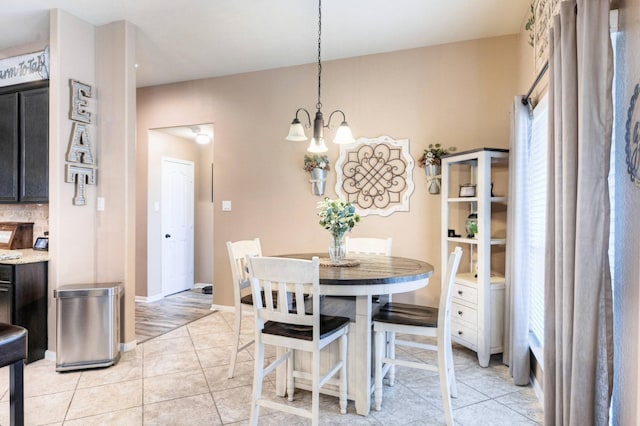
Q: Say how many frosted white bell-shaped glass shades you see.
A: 3